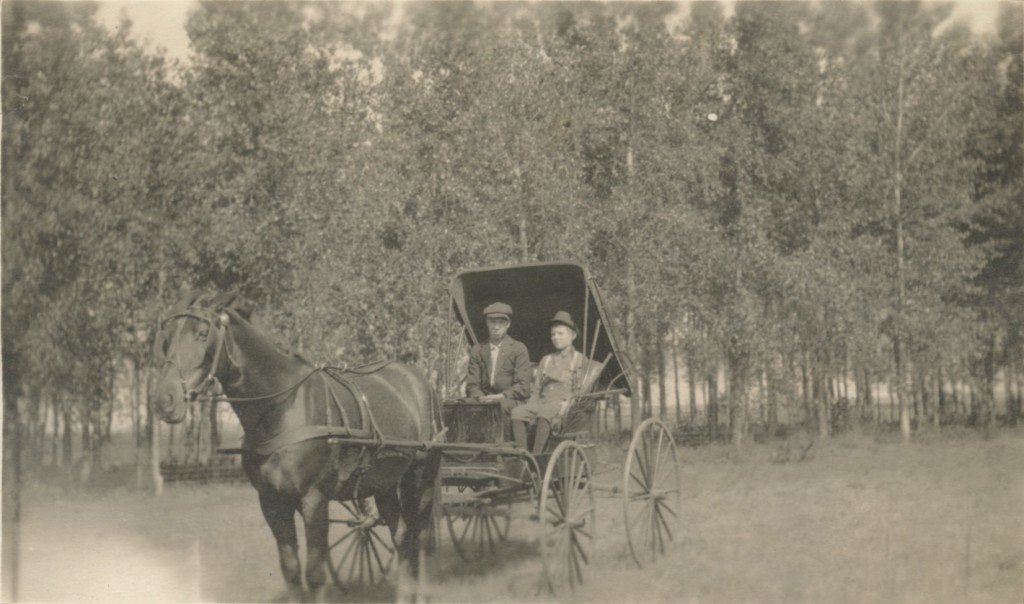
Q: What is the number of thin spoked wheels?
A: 4